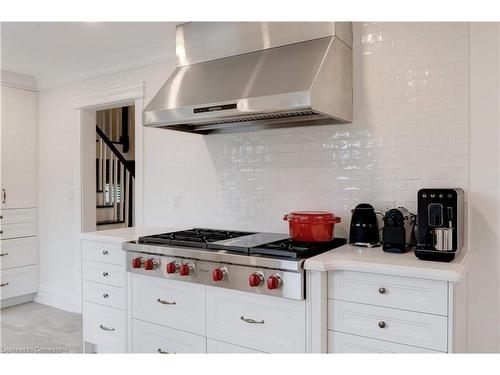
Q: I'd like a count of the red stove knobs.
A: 7